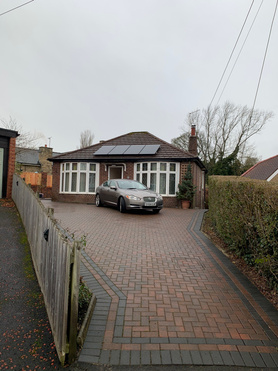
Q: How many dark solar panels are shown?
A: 4